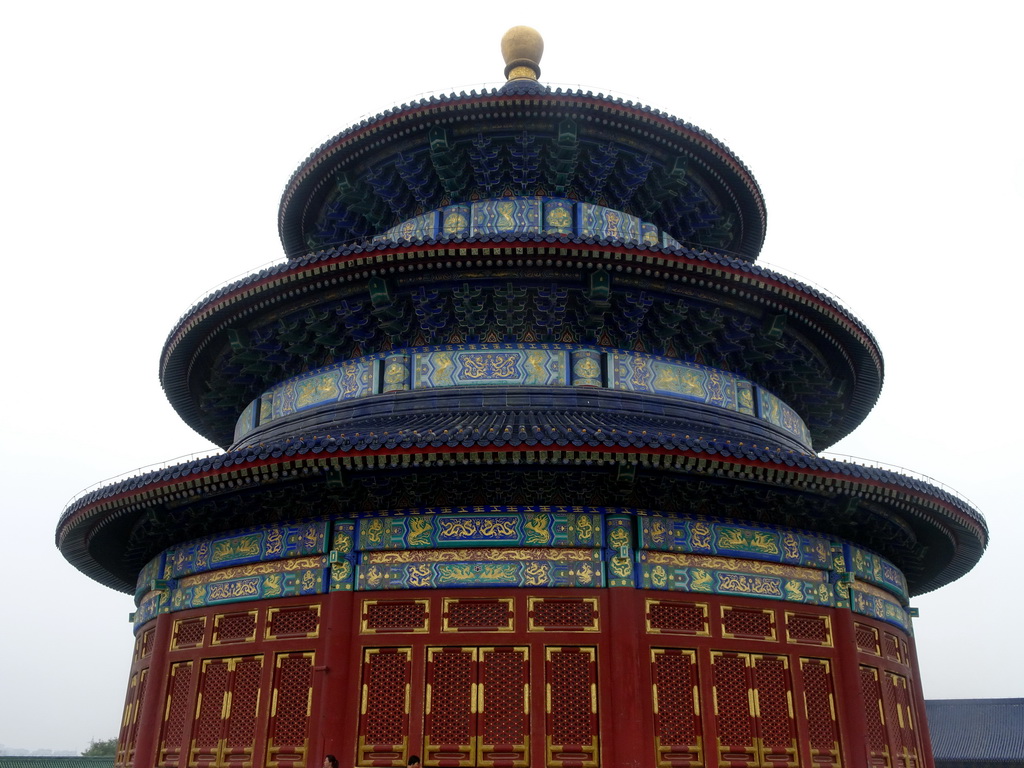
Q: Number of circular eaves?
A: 3